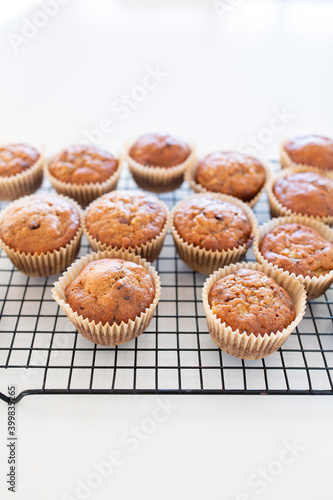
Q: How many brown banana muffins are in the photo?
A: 12